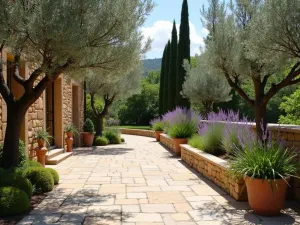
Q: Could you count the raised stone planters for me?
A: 2